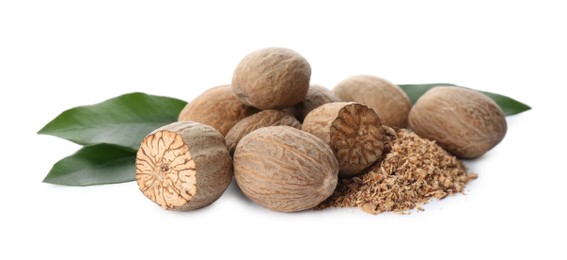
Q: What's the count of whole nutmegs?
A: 7